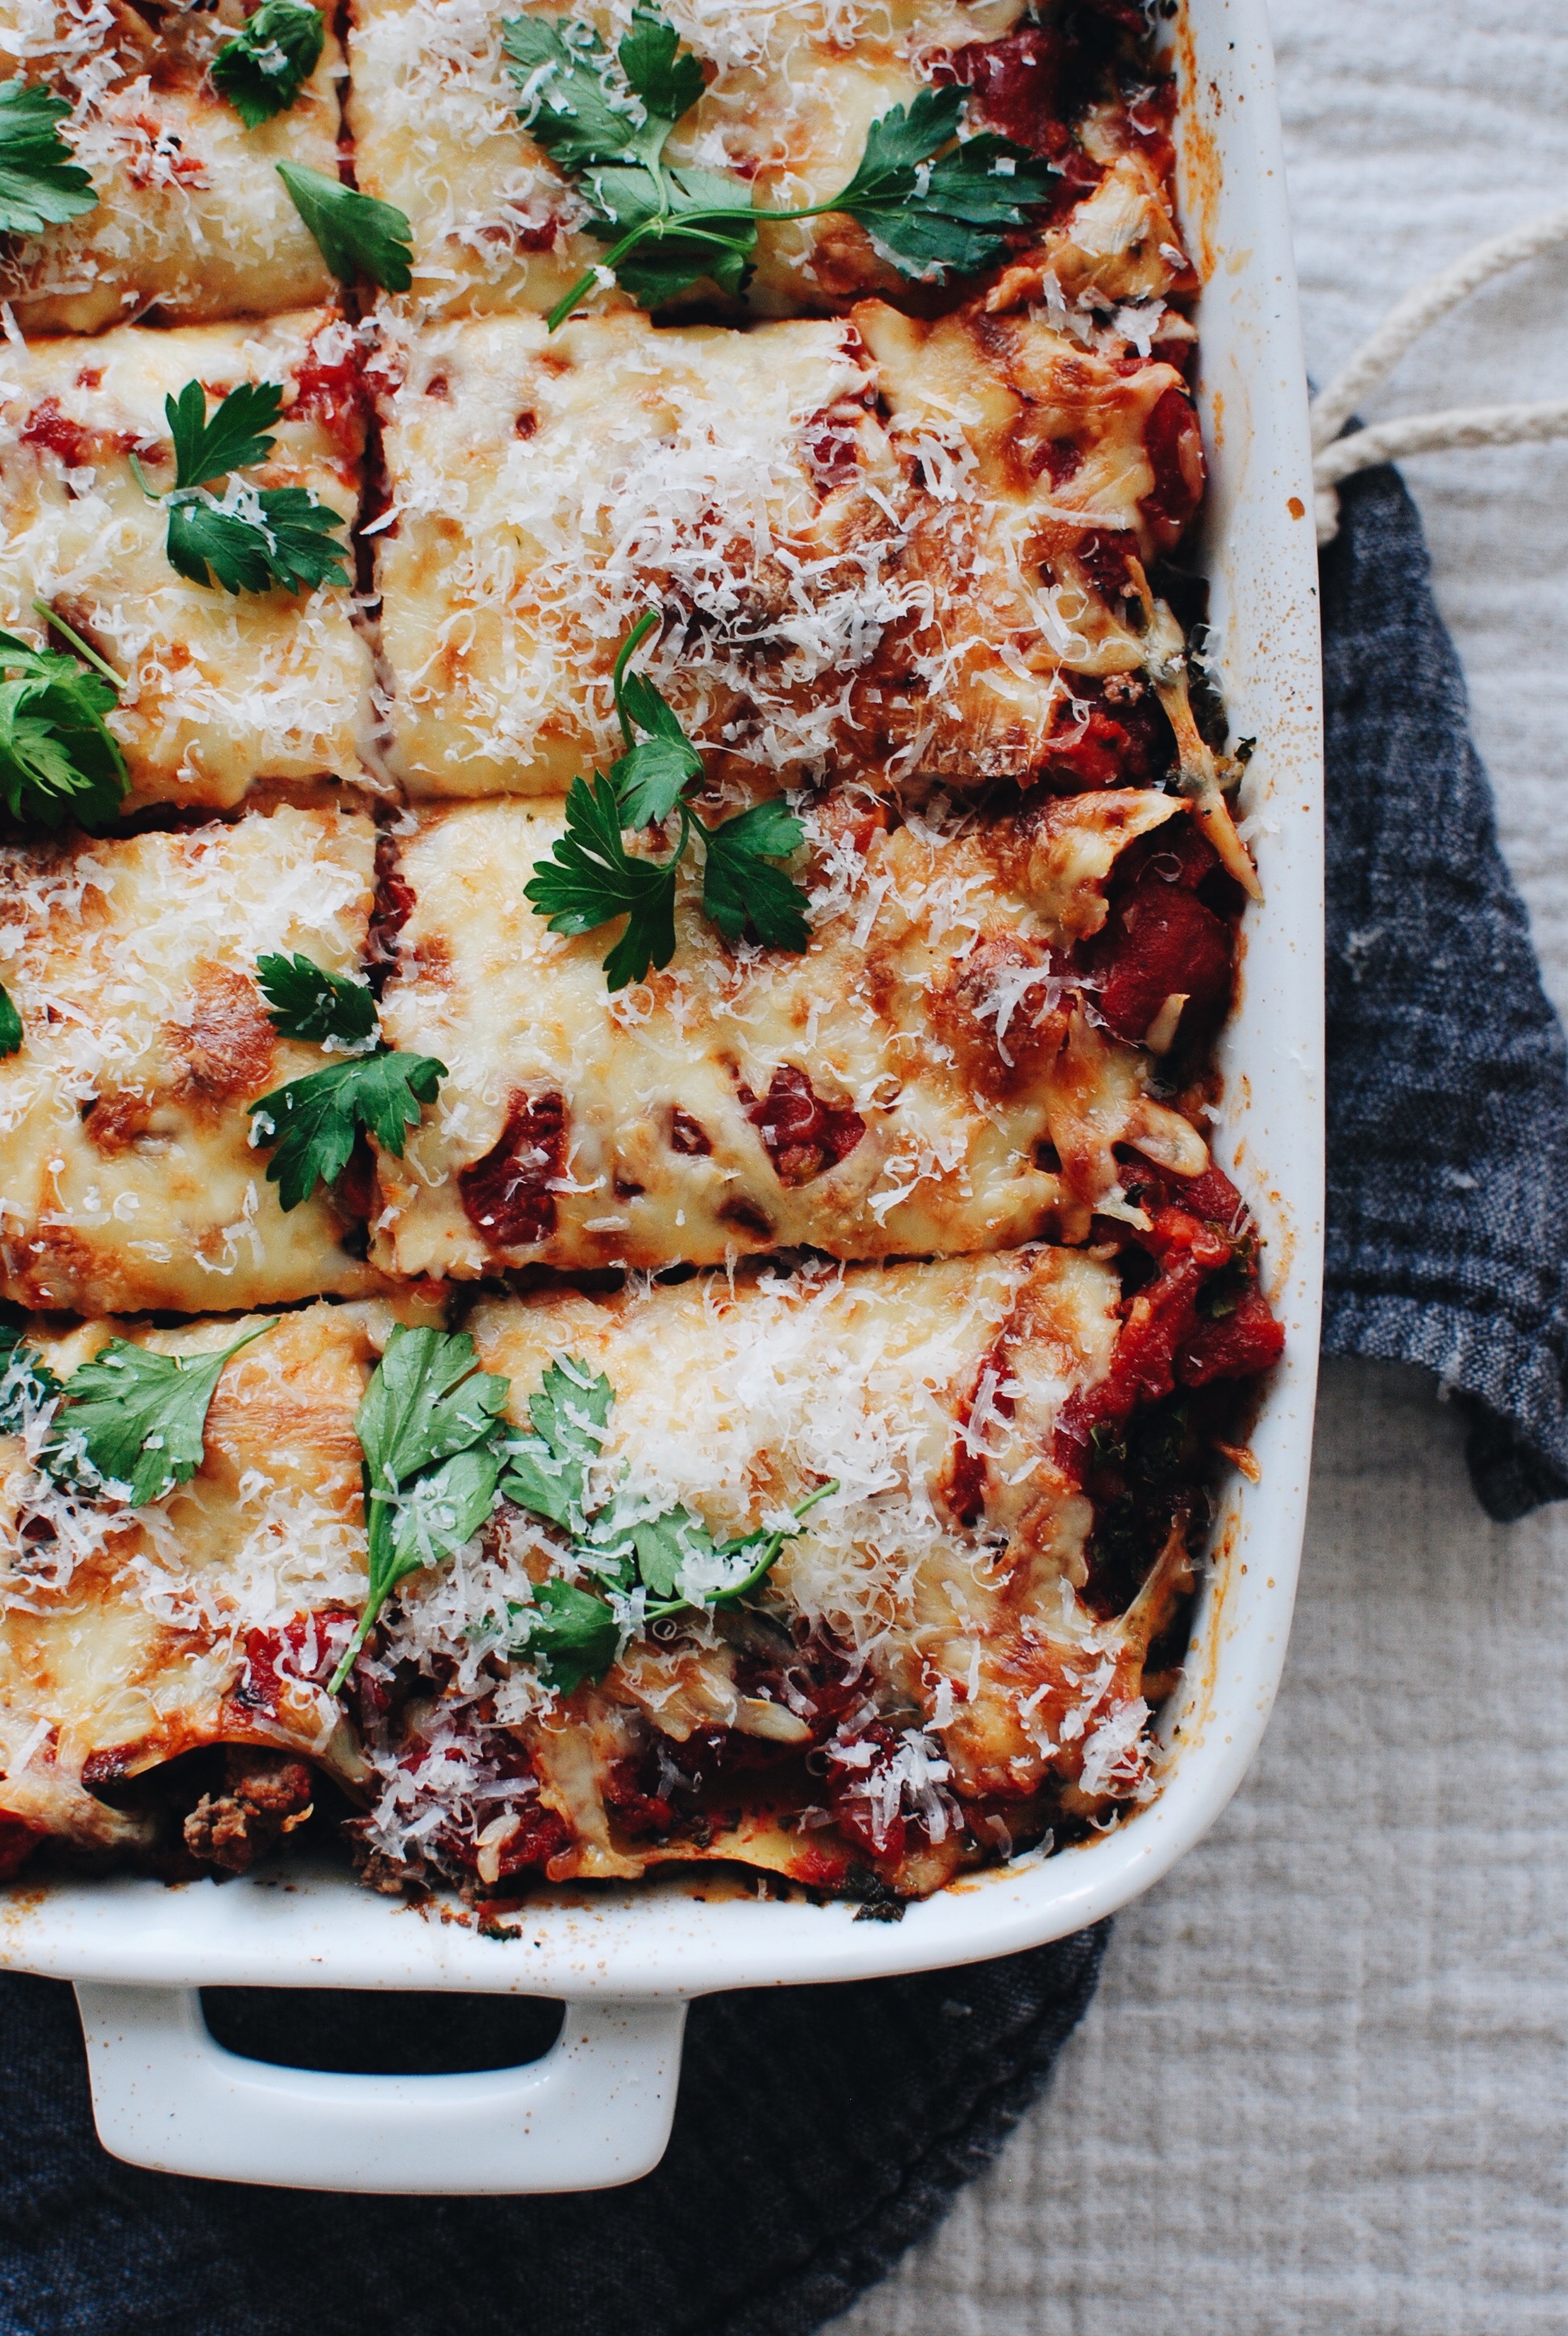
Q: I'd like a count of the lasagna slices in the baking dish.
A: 8